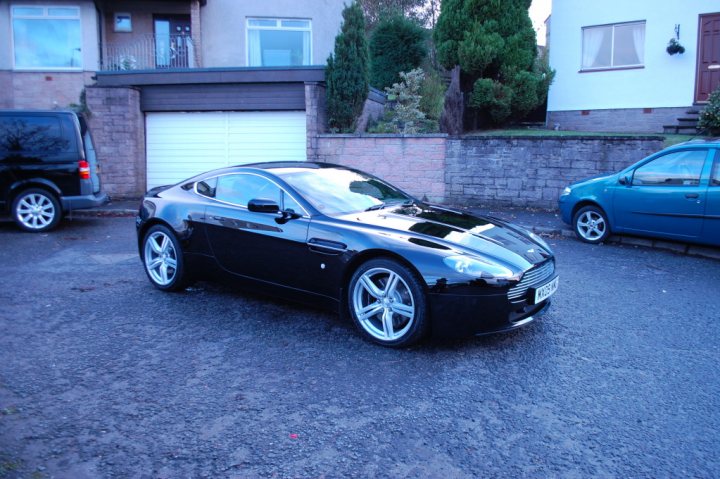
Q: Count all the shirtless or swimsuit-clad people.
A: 0